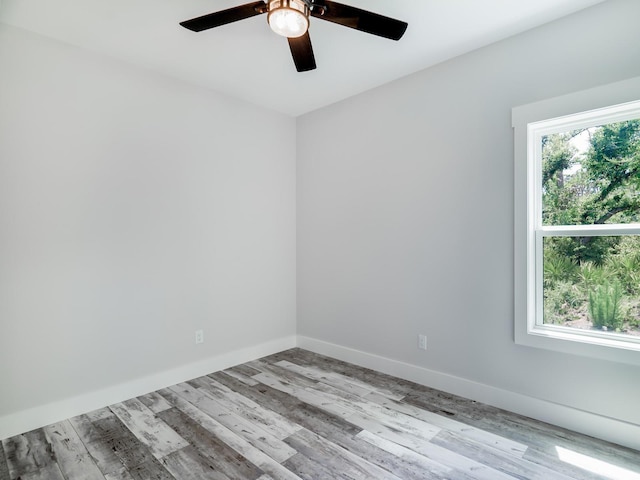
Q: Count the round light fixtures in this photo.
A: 1